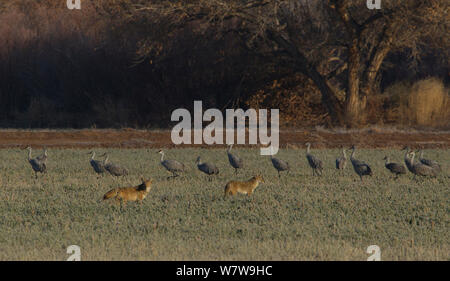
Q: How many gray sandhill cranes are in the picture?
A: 15